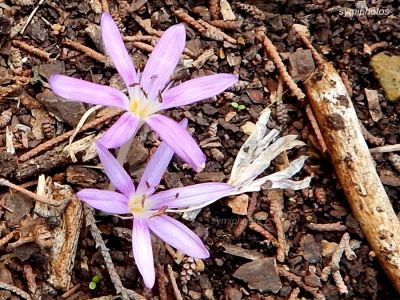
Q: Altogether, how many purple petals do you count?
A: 12